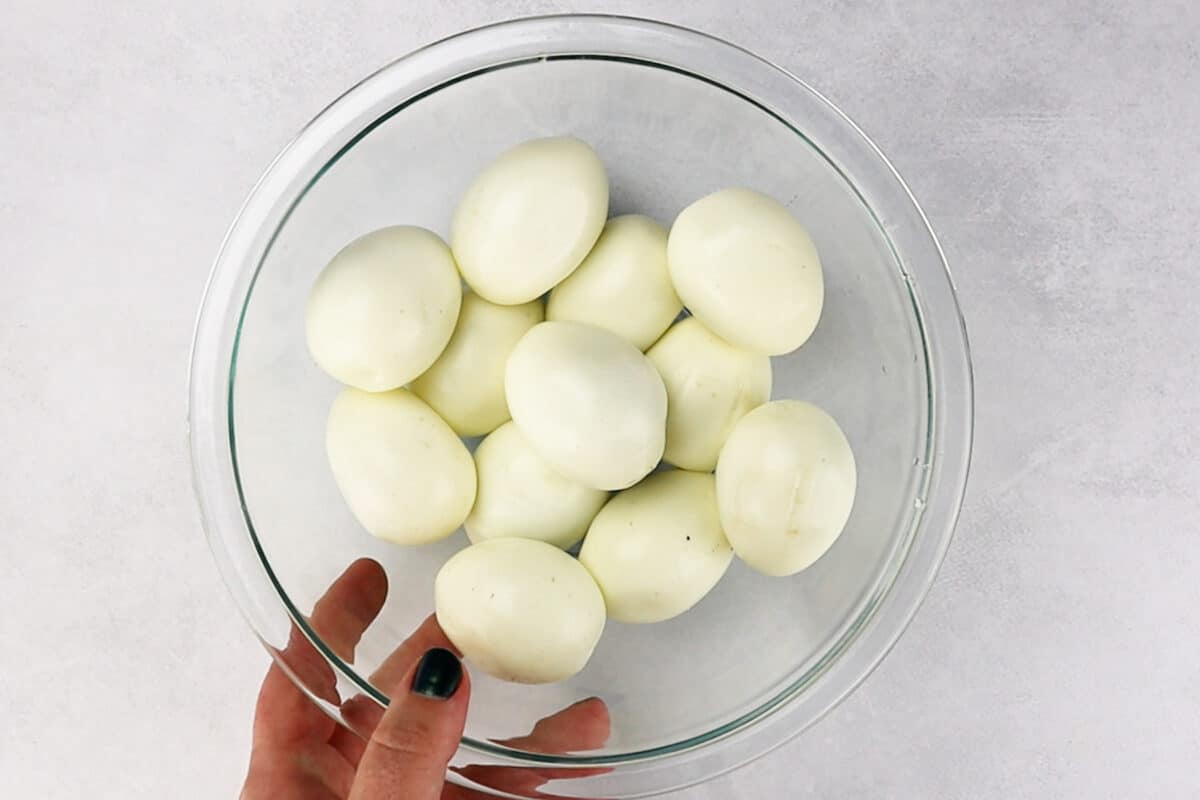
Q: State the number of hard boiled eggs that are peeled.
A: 12